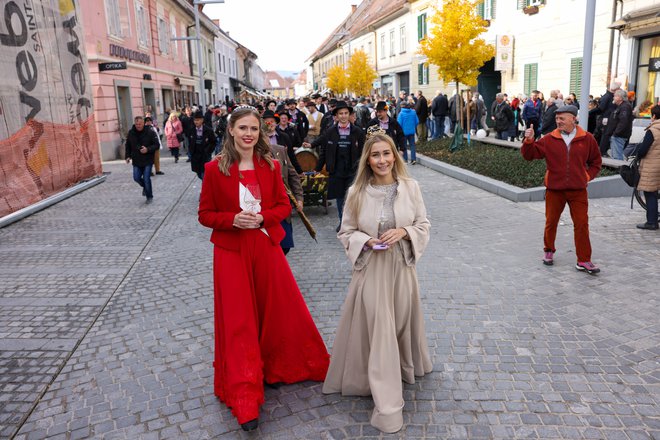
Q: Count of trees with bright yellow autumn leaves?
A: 3